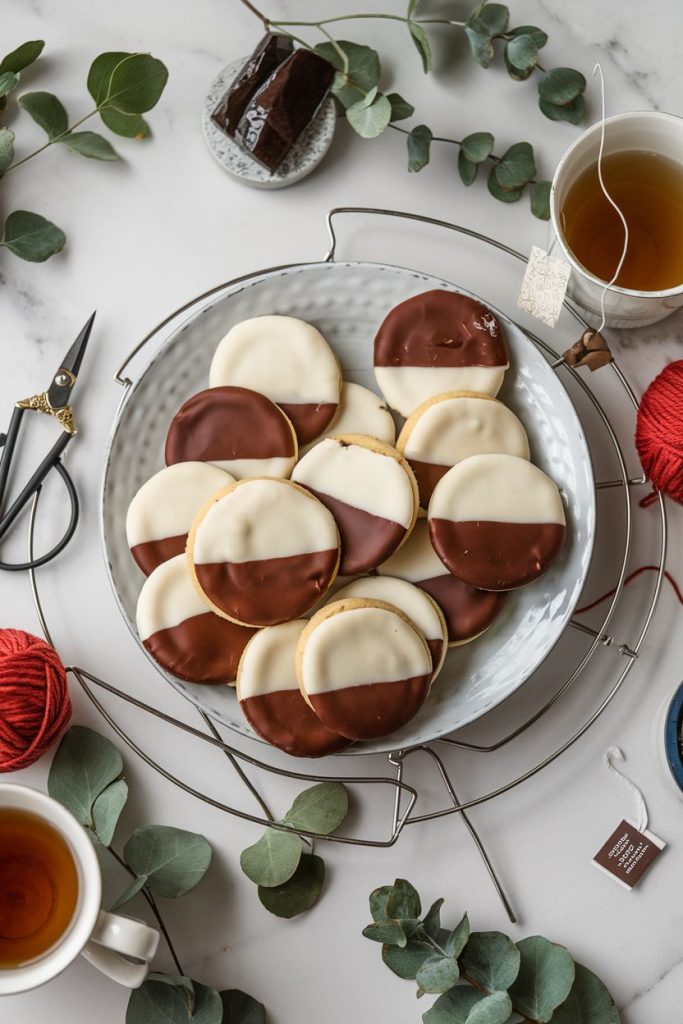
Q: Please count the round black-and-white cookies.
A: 14